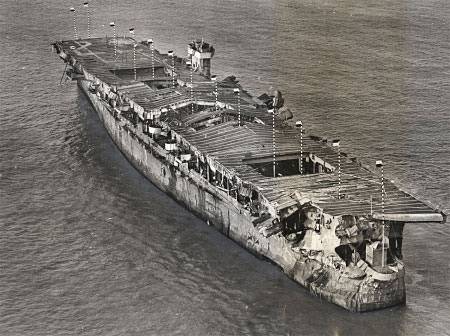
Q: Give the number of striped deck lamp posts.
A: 13